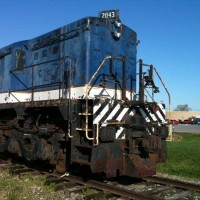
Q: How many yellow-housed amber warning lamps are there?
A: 0